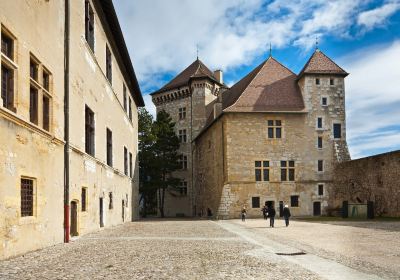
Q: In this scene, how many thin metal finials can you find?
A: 3